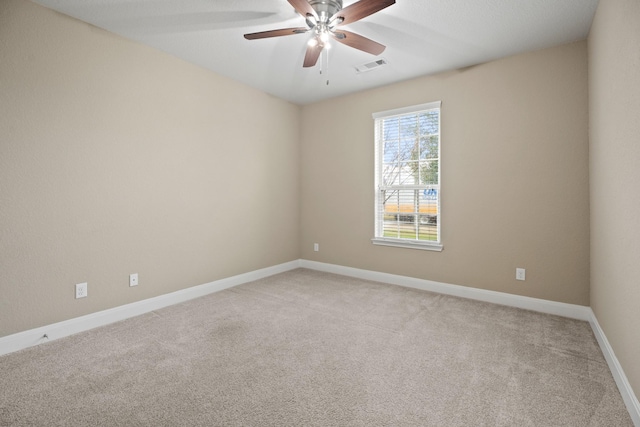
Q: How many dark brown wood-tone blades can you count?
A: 5